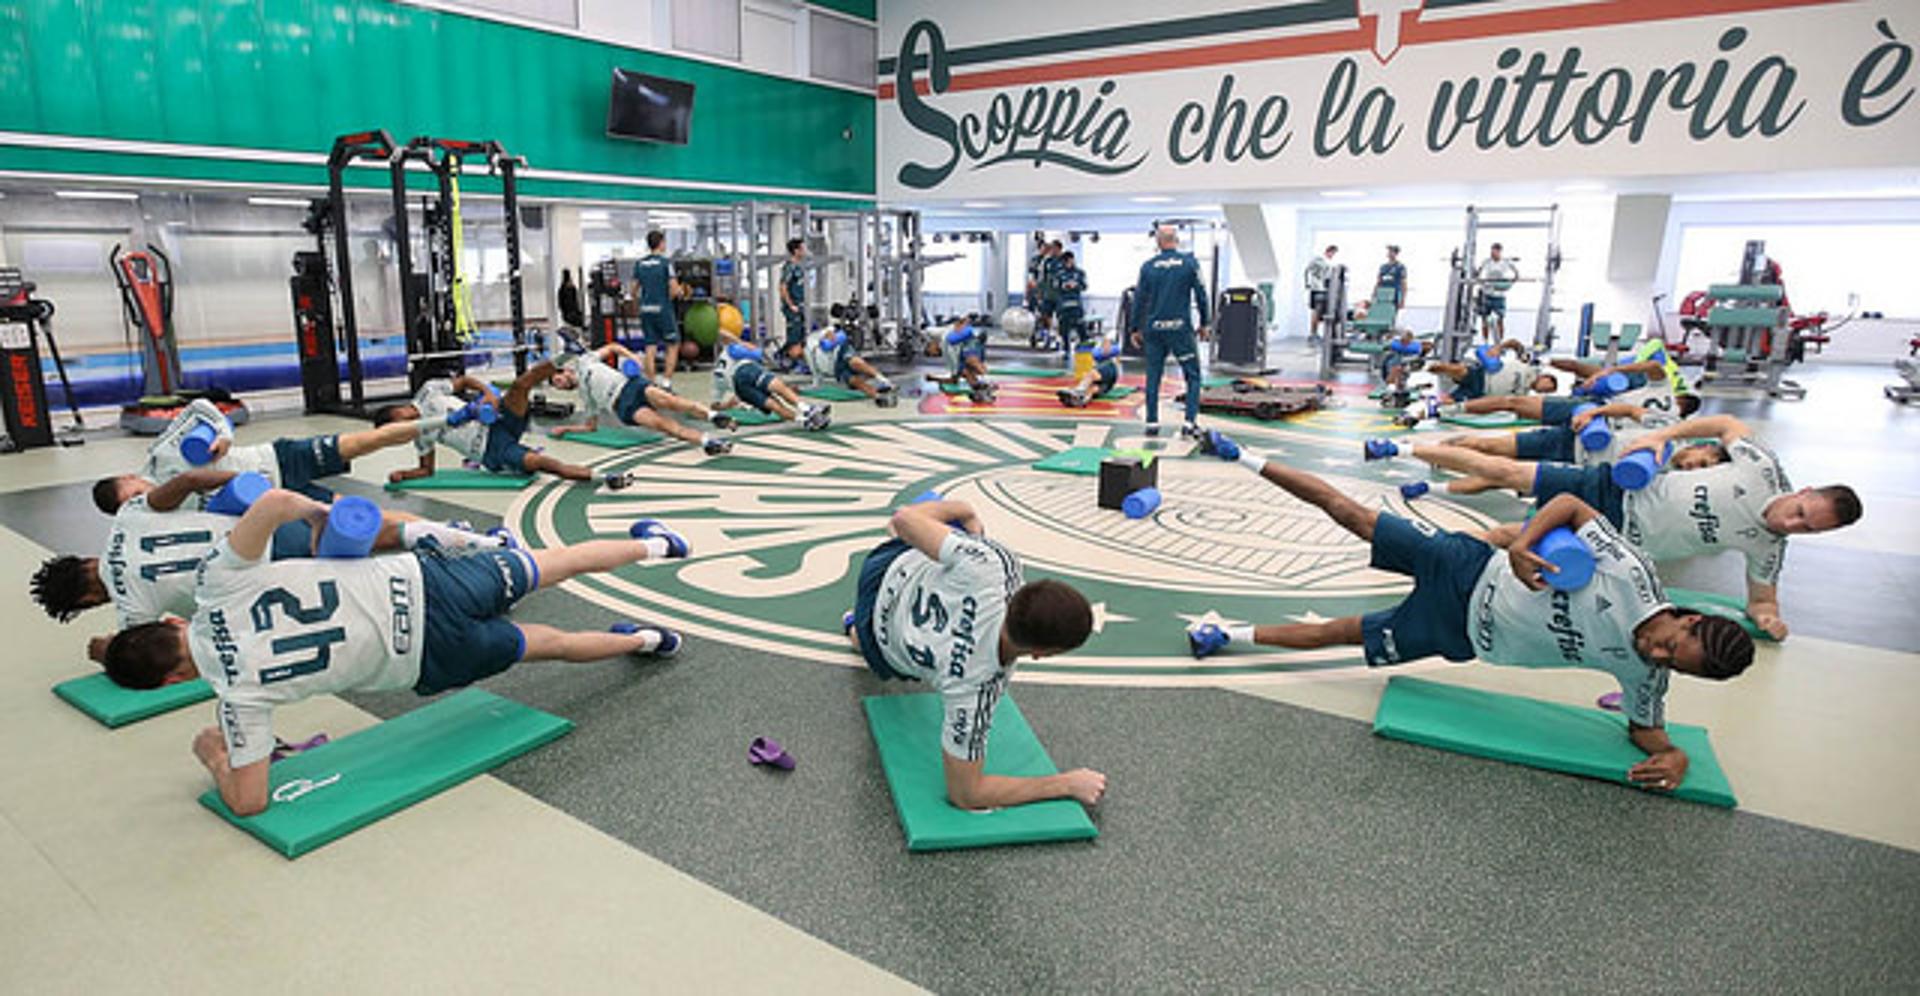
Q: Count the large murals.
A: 1